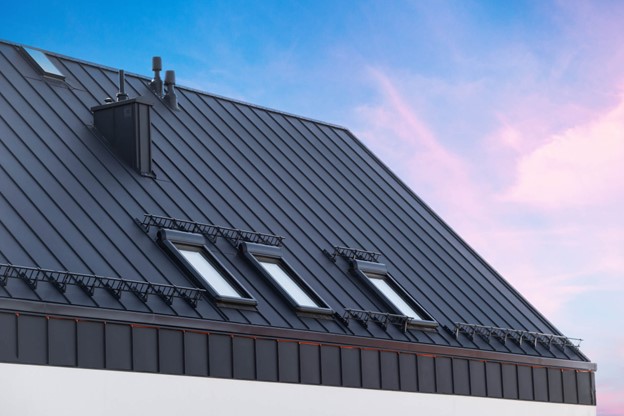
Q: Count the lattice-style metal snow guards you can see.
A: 5